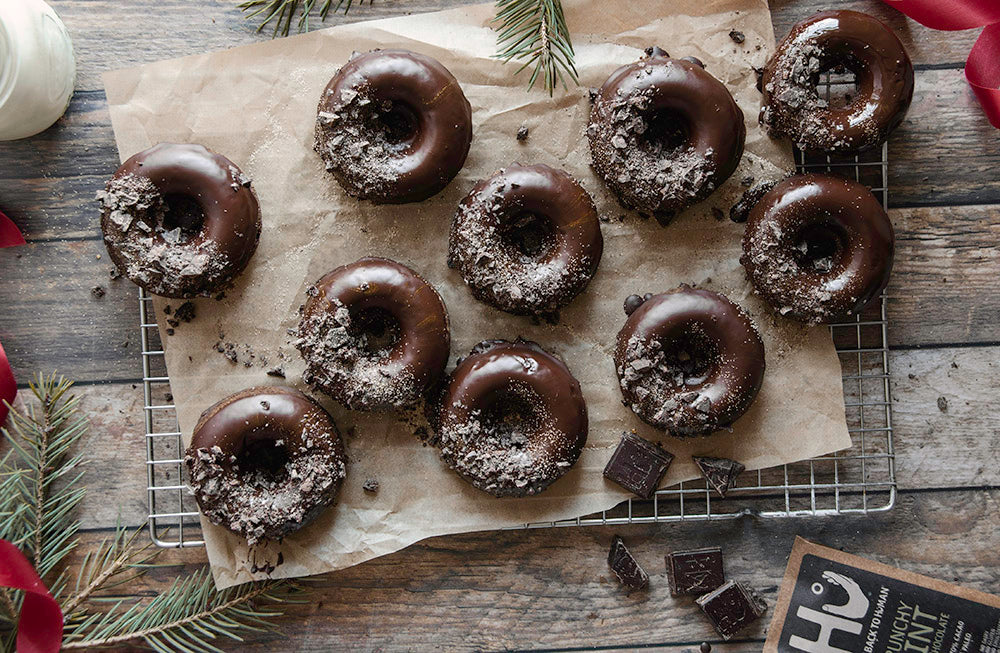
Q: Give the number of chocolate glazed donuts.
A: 10